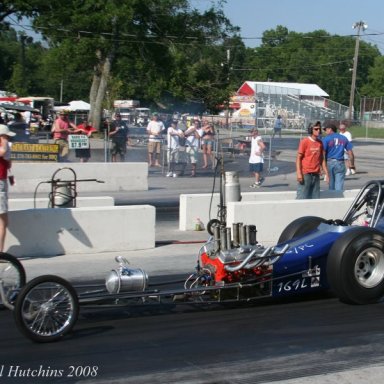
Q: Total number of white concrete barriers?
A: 5